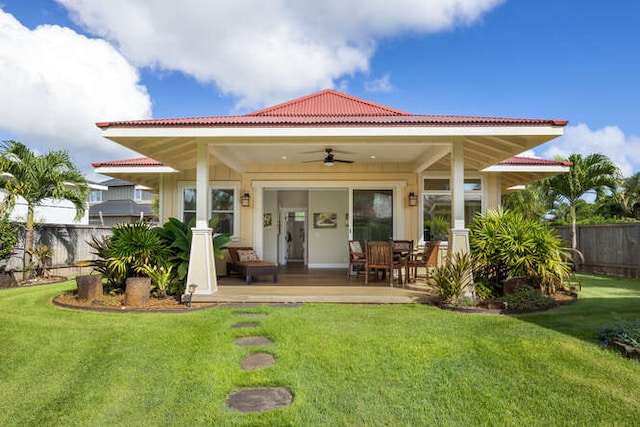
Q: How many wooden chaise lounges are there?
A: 1